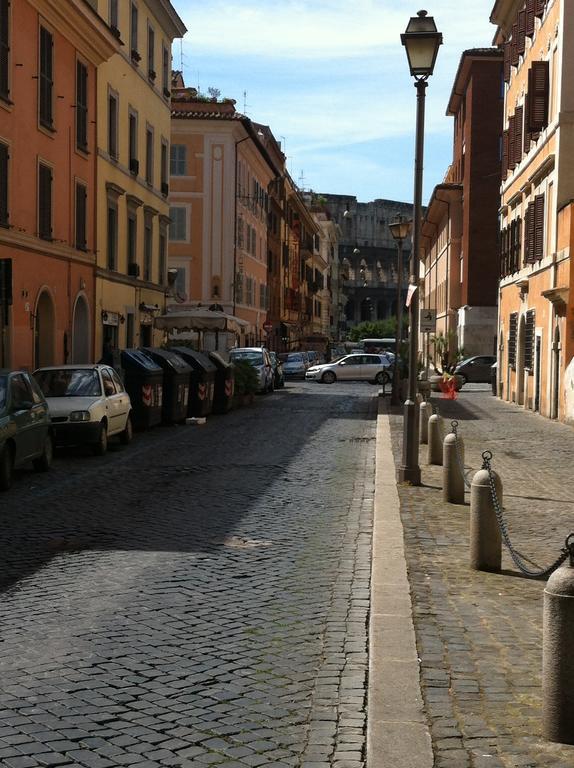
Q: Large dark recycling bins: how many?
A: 4